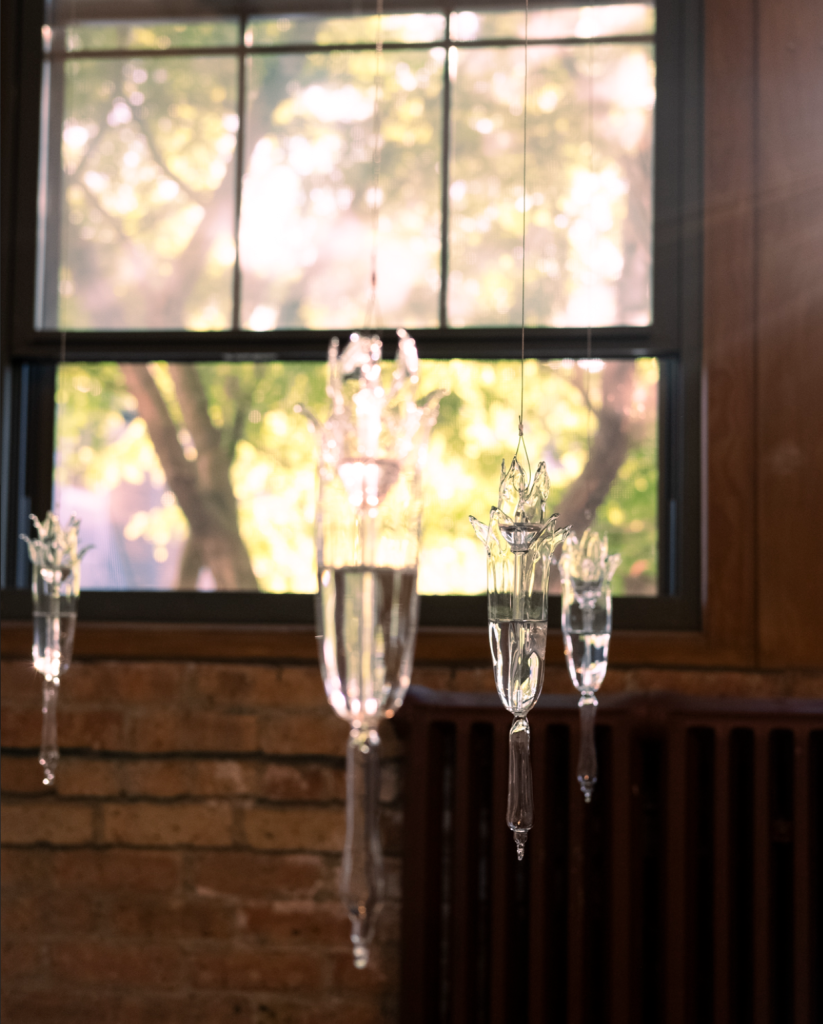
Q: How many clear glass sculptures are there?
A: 4